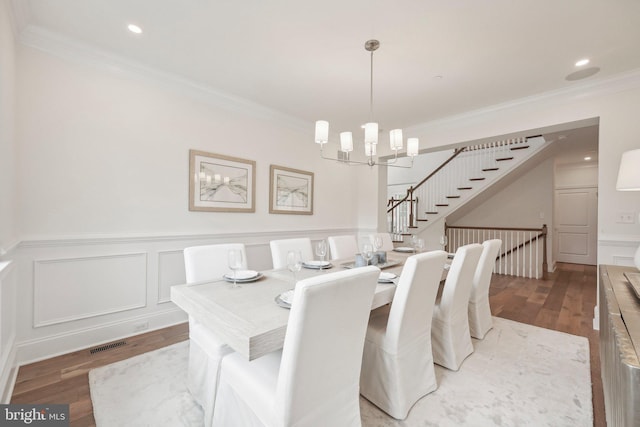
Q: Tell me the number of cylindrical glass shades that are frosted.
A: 6